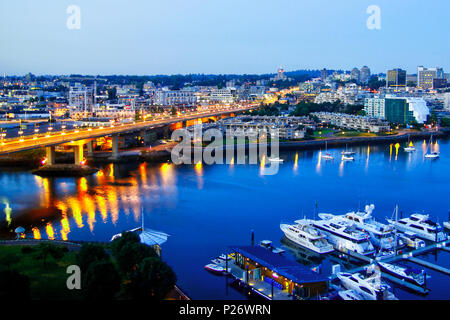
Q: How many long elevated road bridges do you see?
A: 1